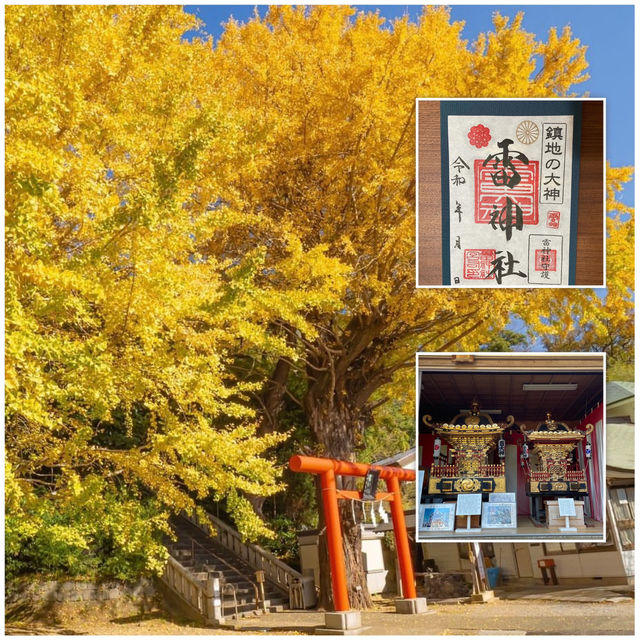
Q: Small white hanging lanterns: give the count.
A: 4